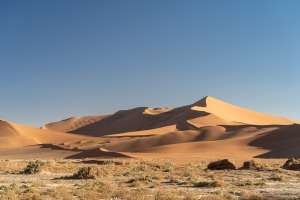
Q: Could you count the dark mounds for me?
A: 3